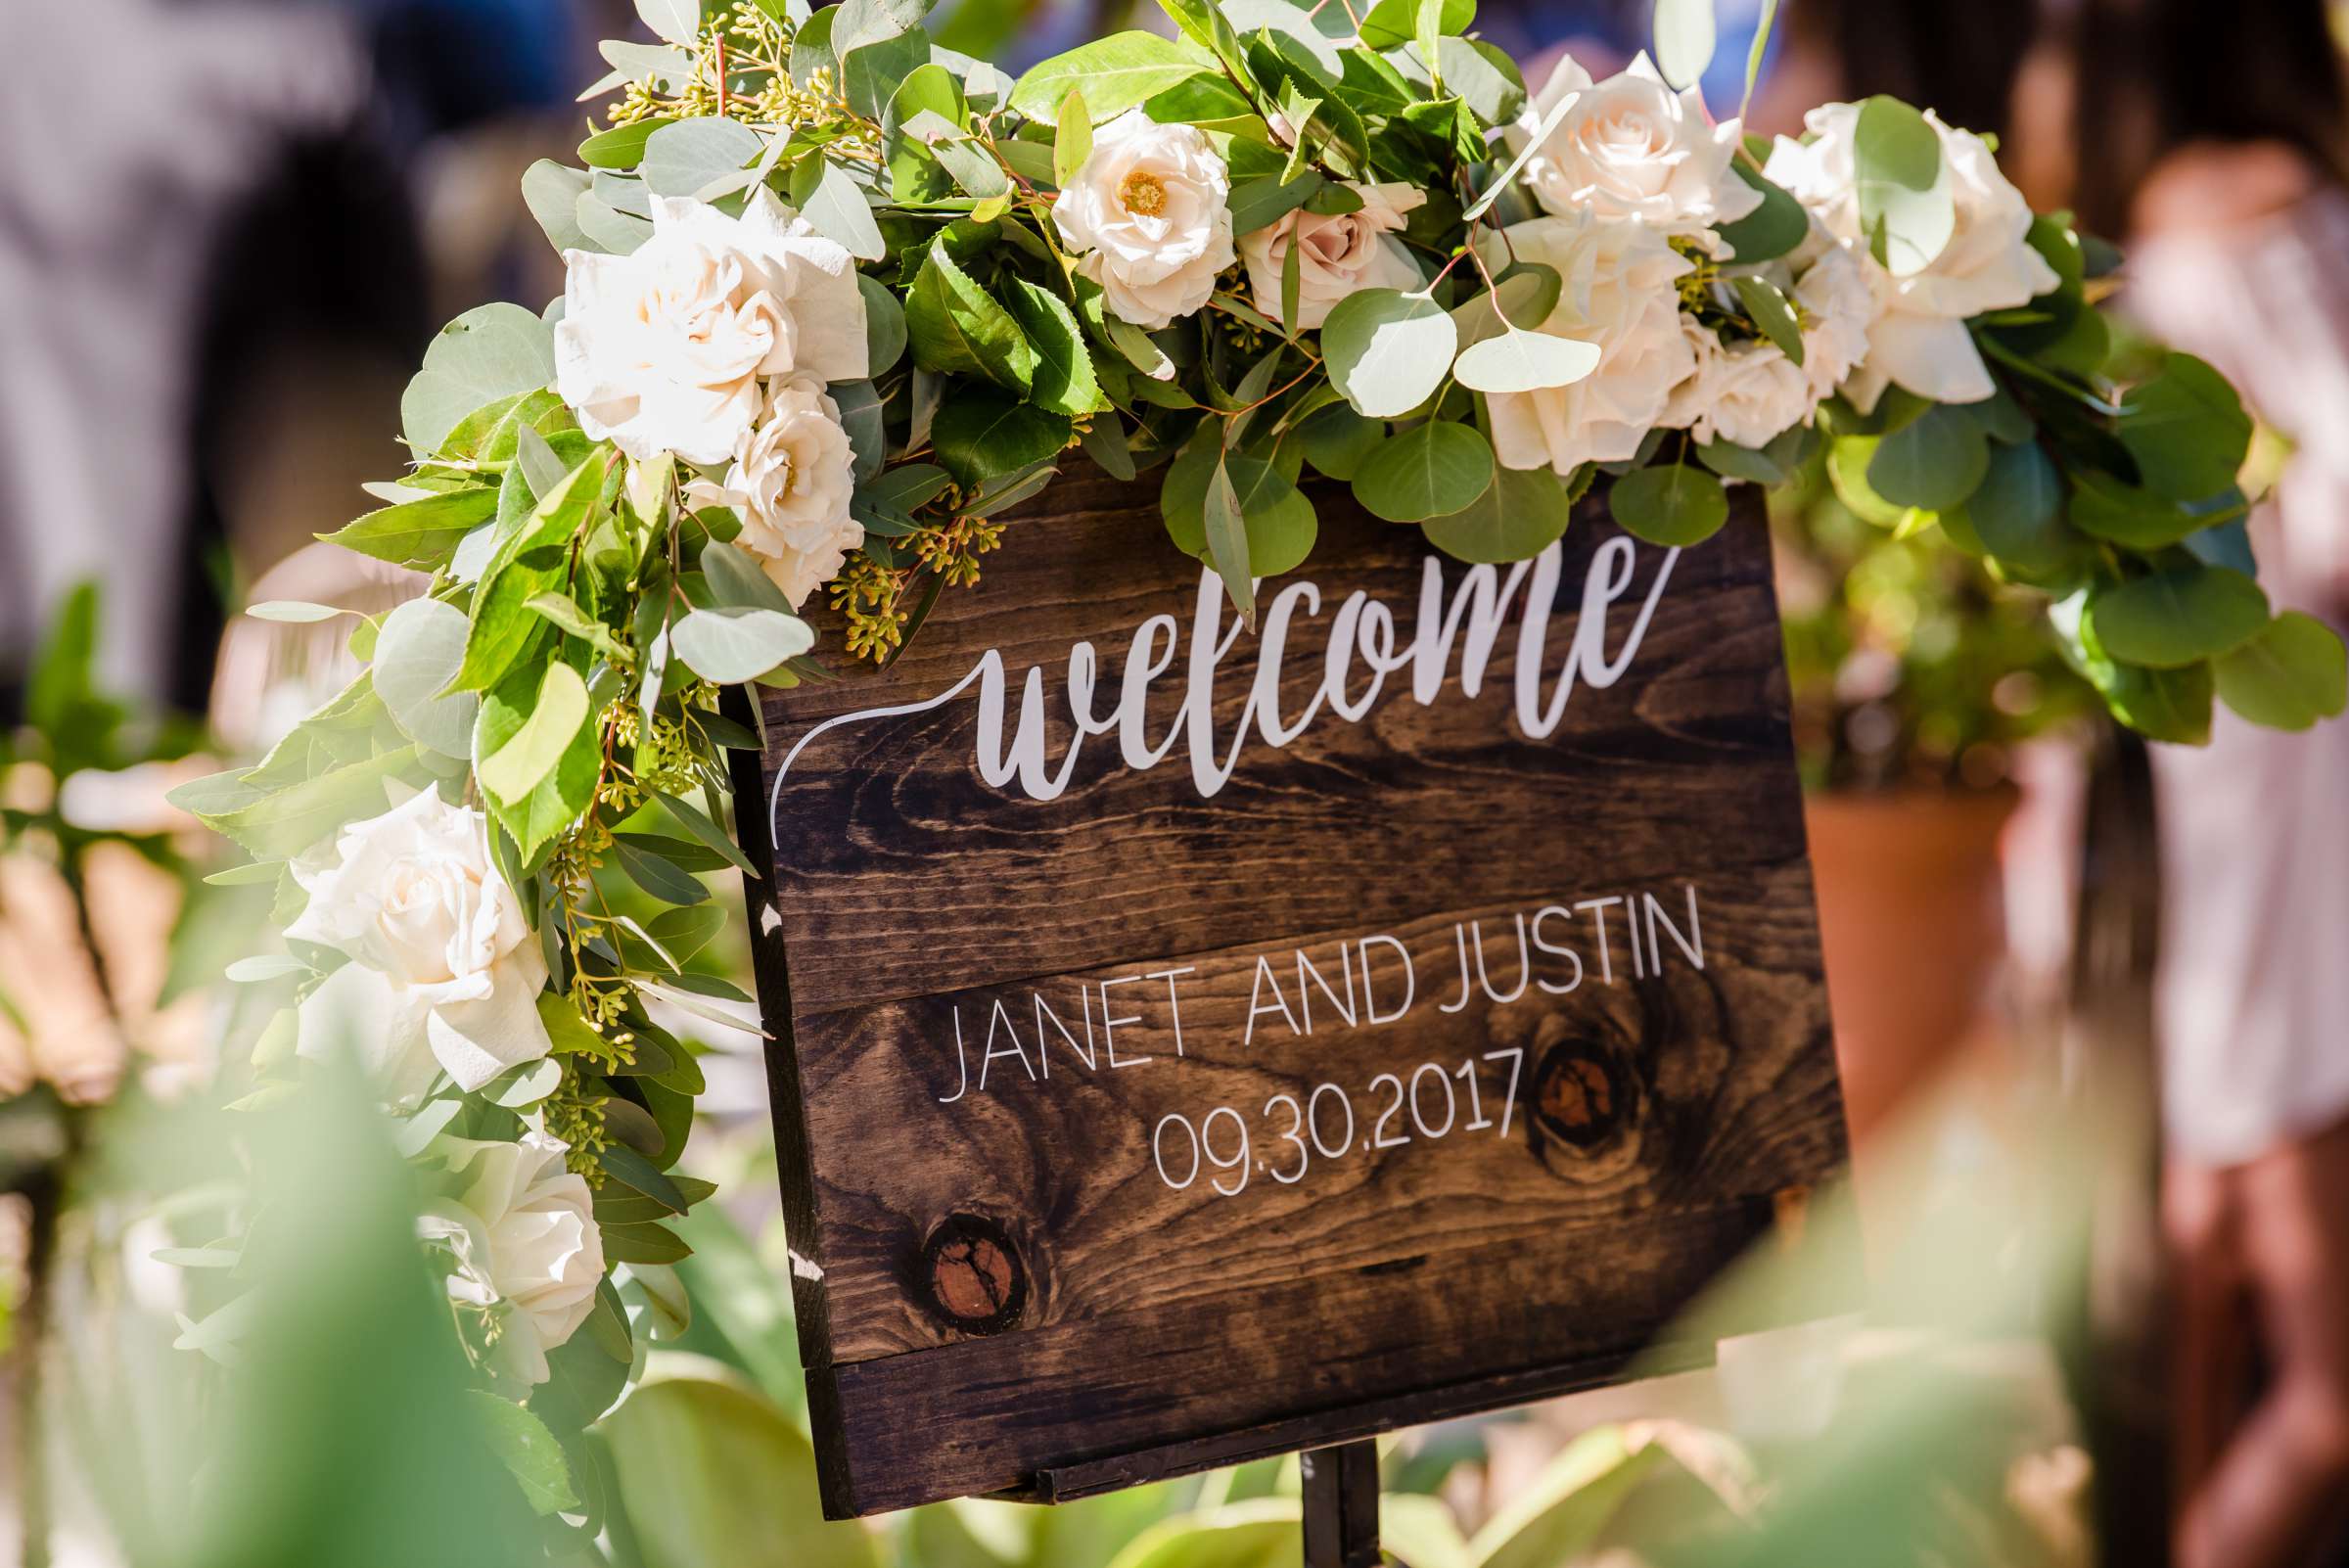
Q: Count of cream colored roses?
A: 11